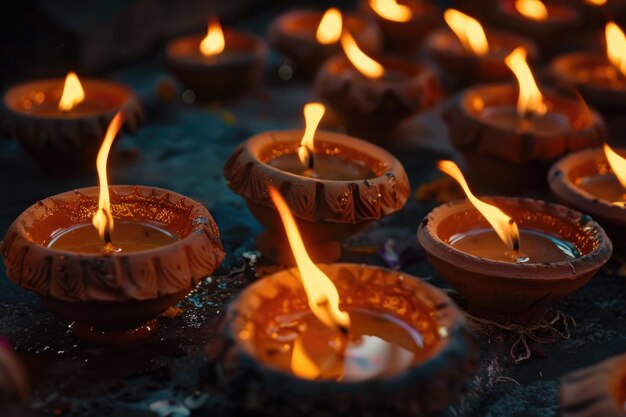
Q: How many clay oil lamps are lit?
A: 15